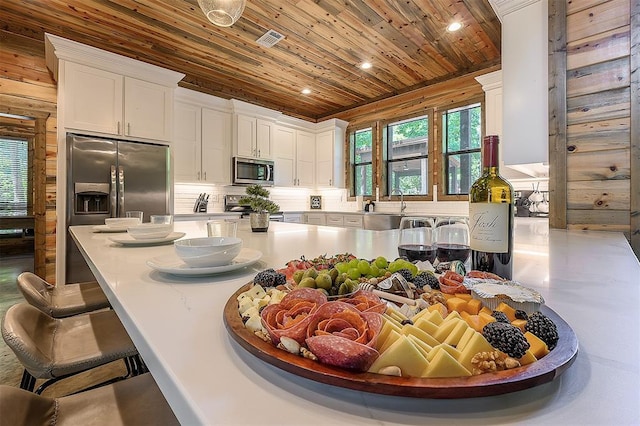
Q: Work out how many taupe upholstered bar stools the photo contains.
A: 3